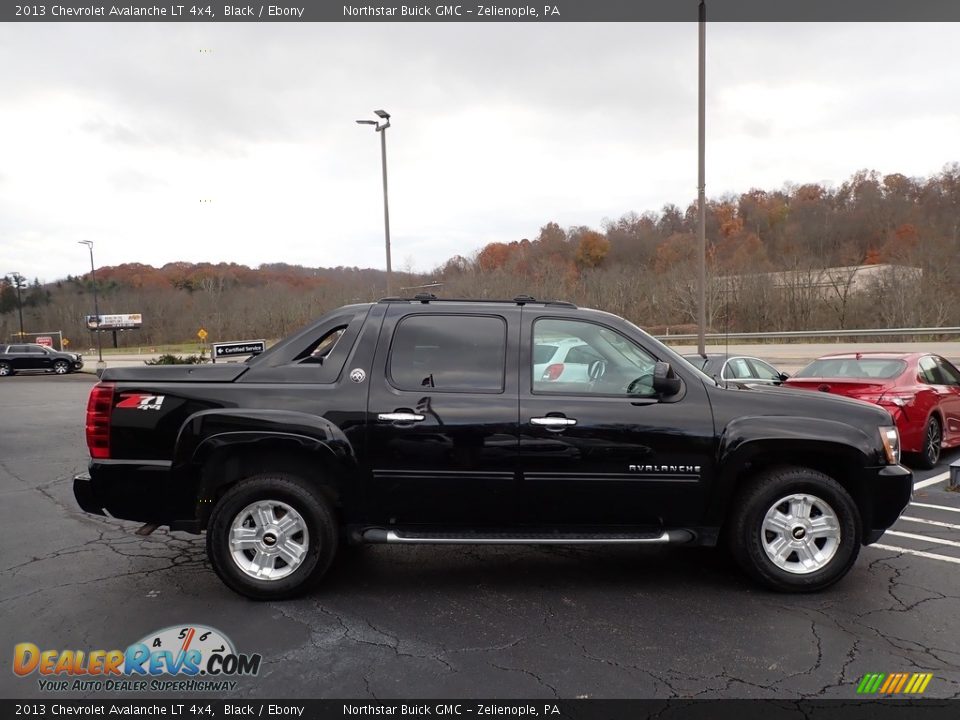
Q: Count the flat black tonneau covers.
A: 1